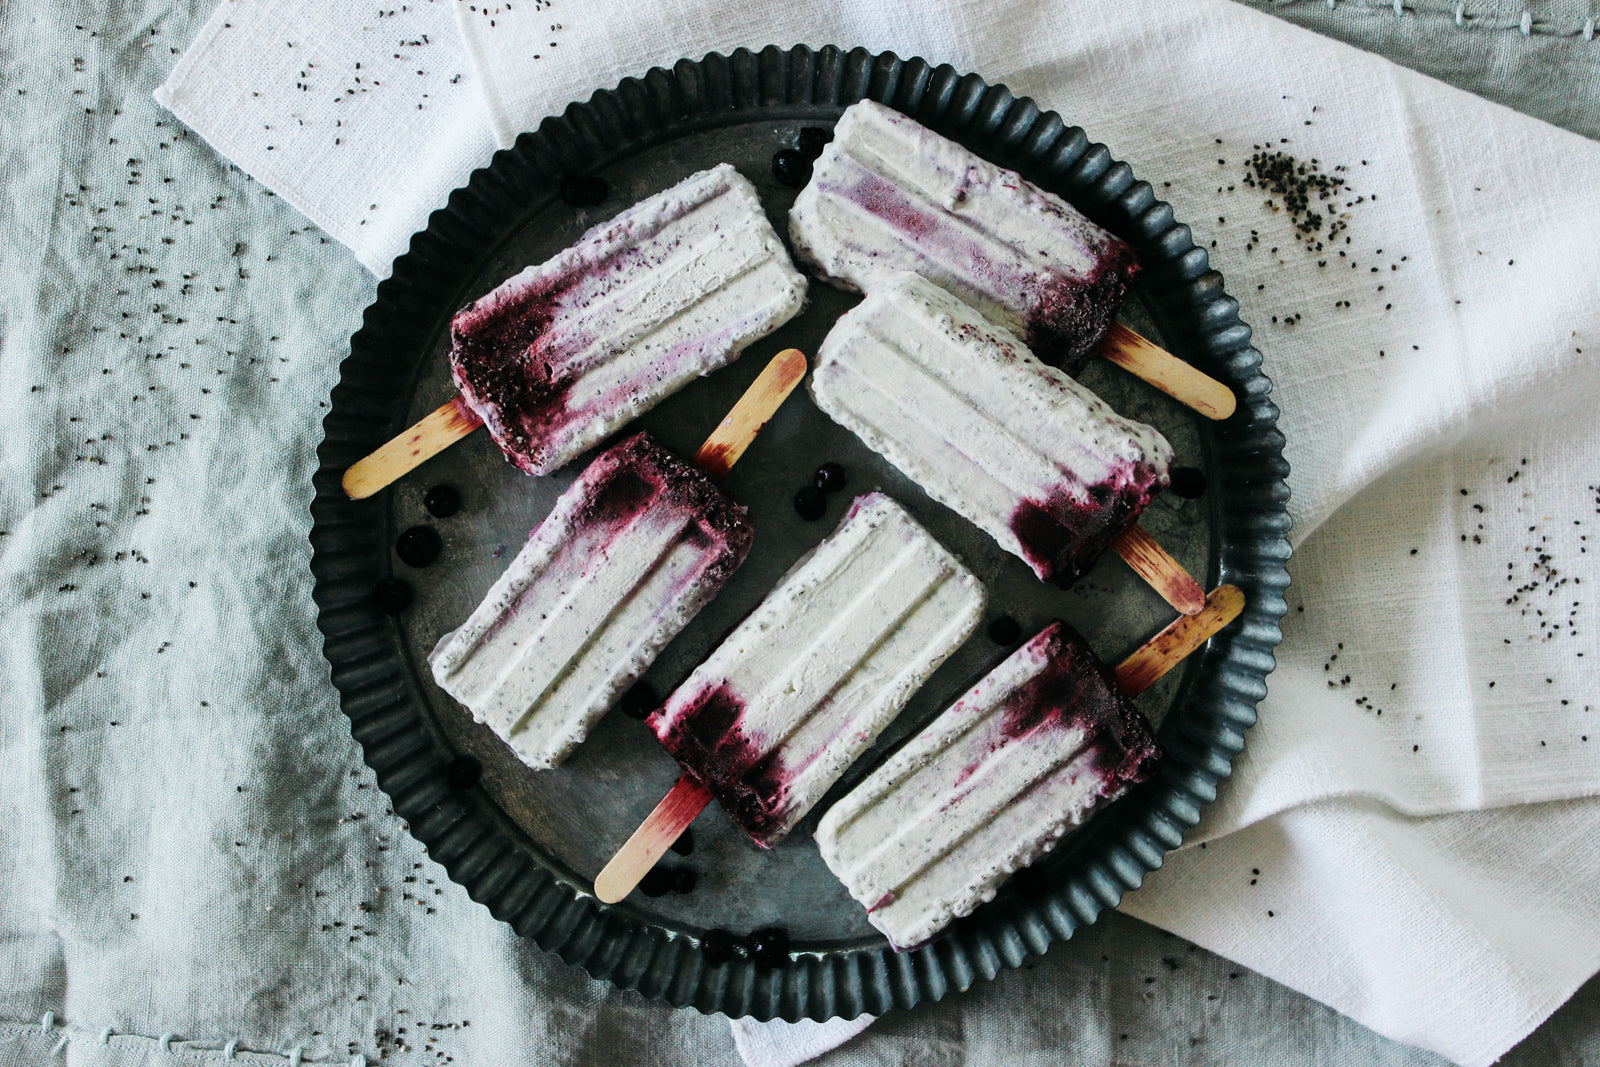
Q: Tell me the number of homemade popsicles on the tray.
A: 6